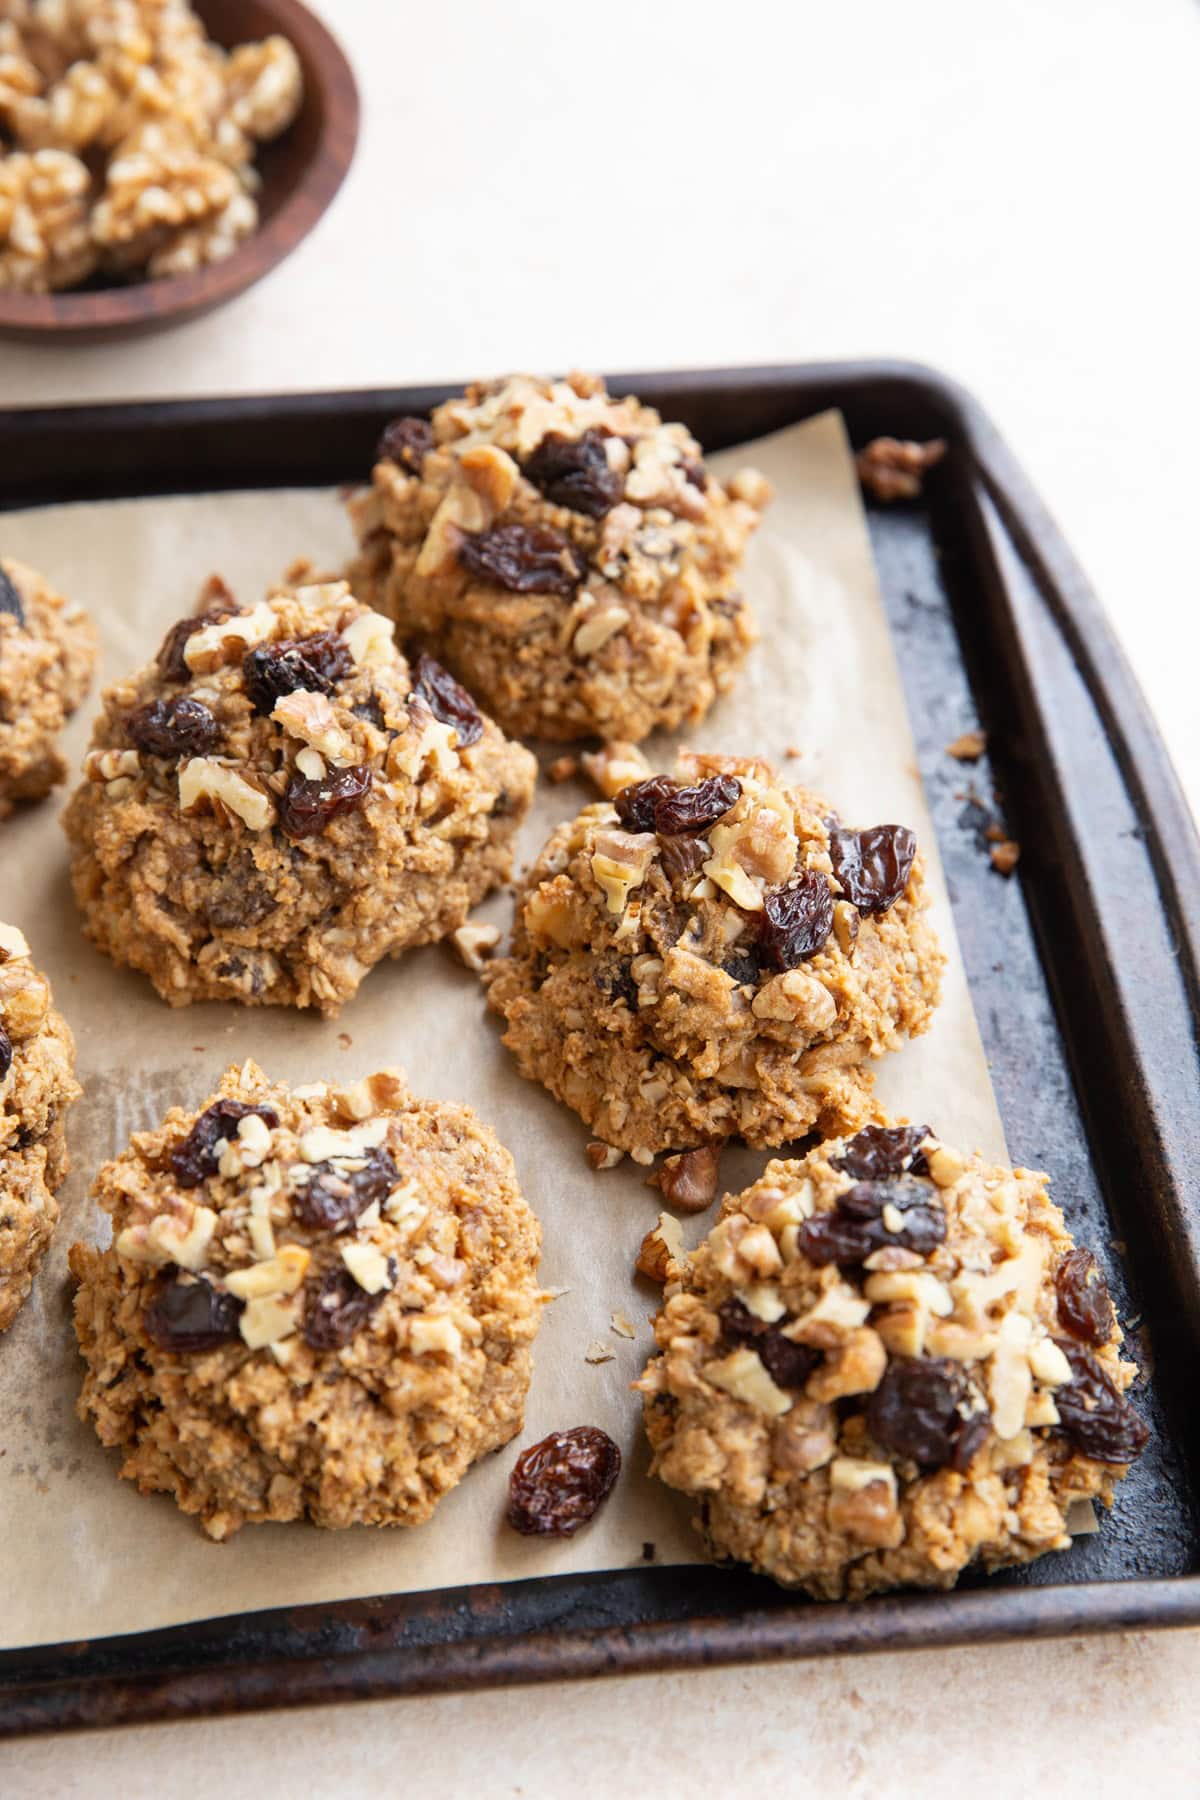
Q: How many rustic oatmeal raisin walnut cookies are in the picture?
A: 7